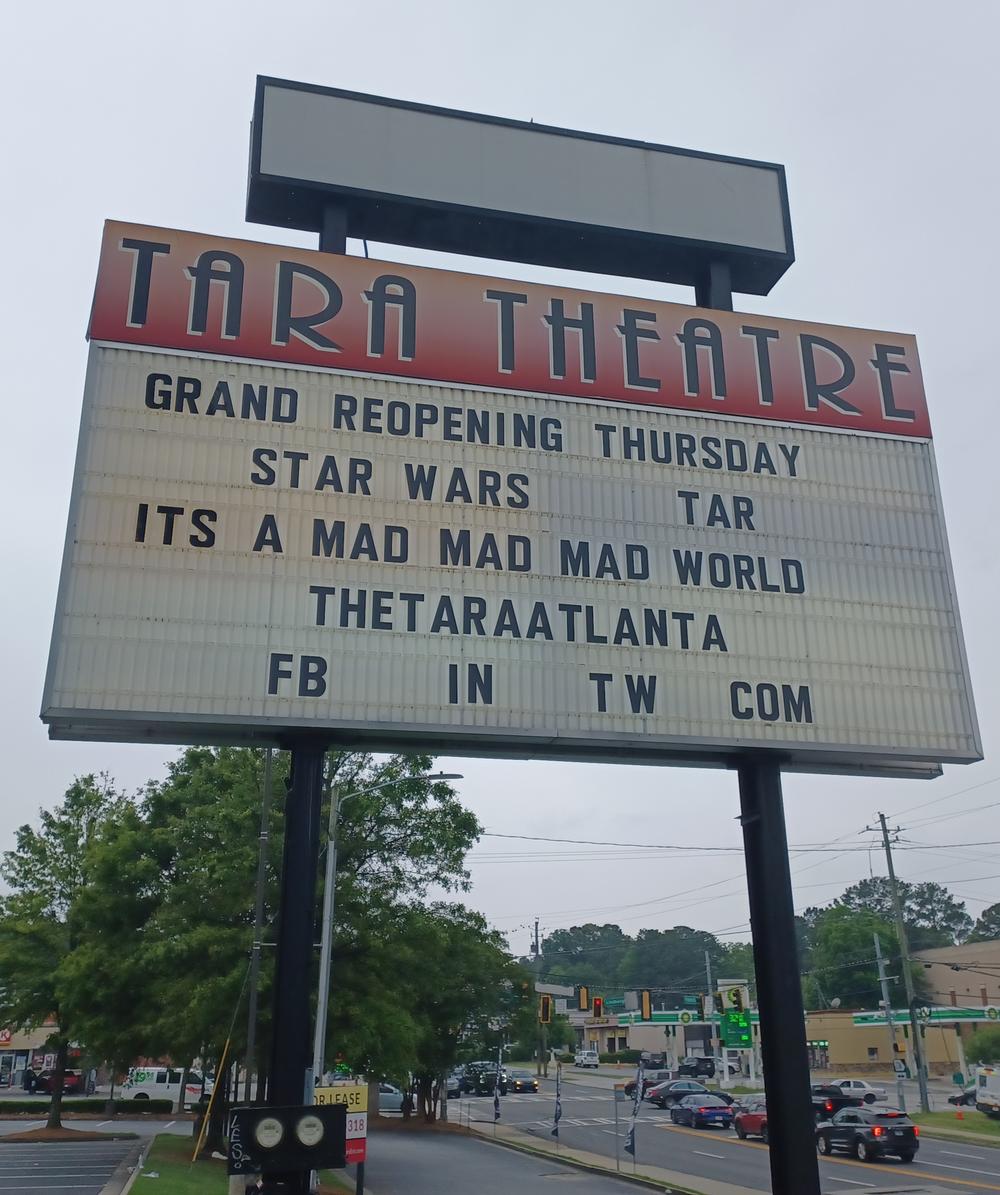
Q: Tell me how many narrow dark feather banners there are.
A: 3